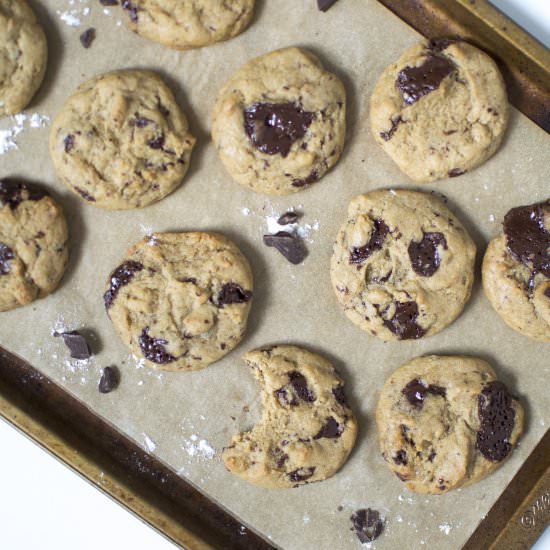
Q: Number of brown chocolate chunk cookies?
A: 11